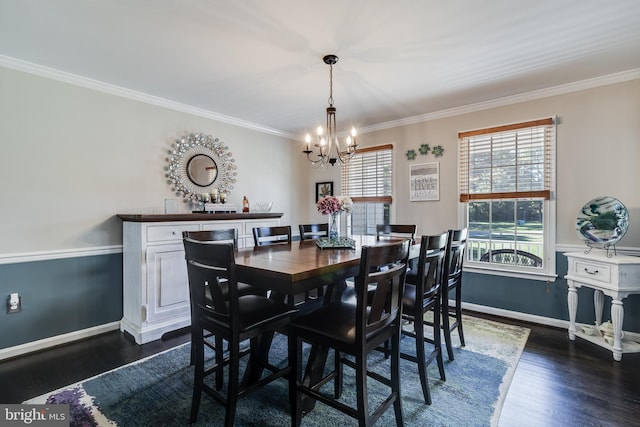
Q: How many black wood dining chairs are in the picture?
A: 8